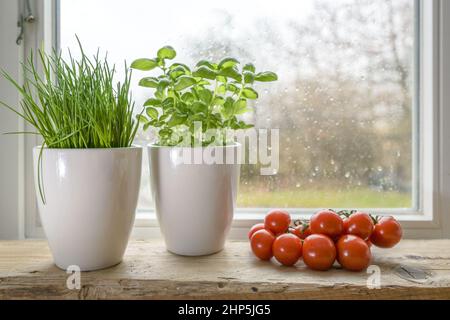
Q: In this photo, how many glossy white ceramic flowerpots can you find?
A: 2